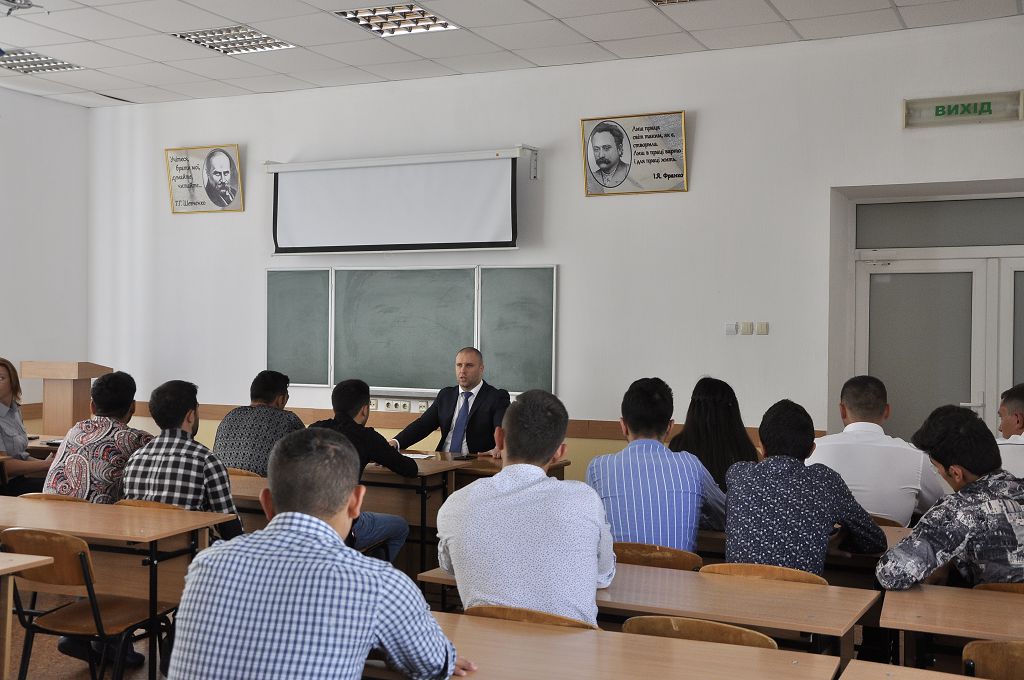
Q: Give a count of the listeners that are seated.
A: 13